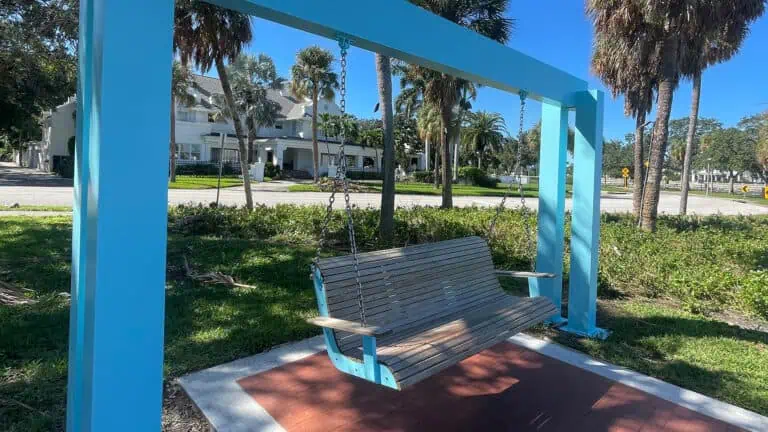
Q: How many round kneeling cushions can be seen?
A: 0